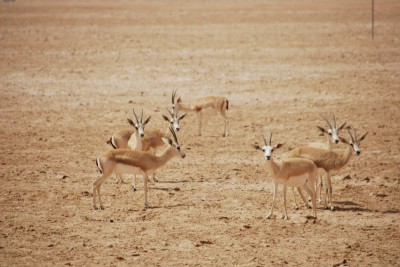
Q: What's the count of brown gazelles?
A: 7